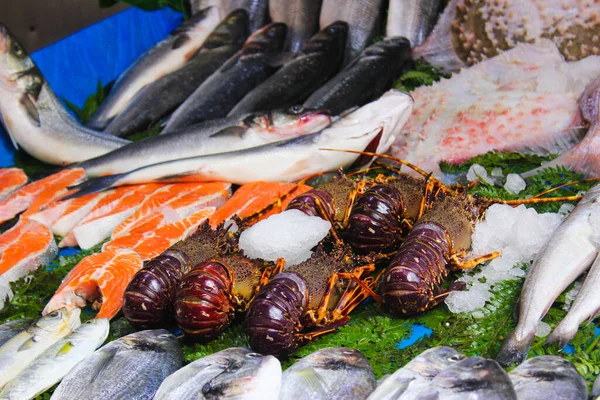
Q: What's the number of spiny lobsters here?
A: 6